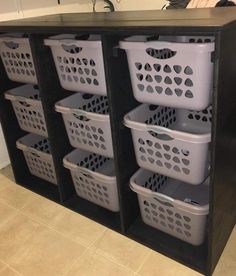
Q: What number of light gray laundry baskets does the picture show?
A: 9